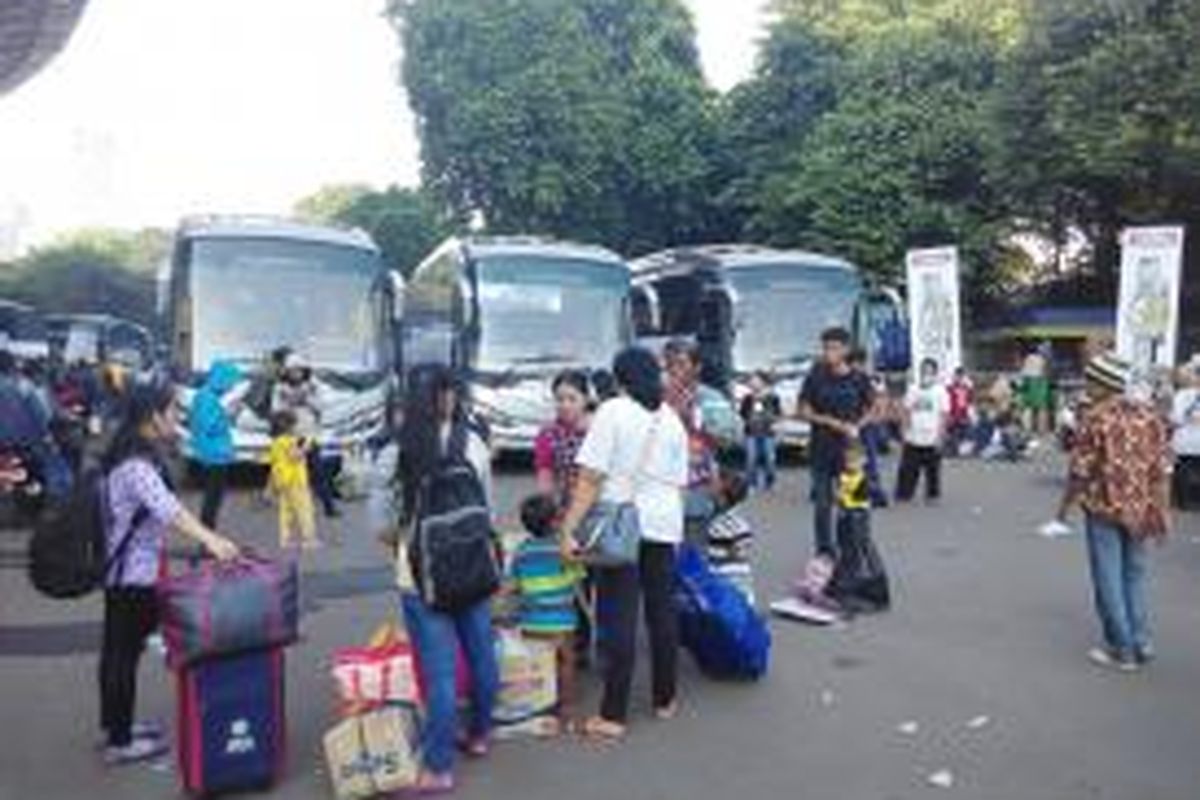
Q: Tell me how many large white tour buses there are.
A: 3